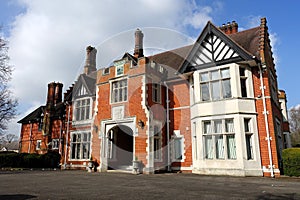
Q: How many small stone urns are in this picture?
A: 2